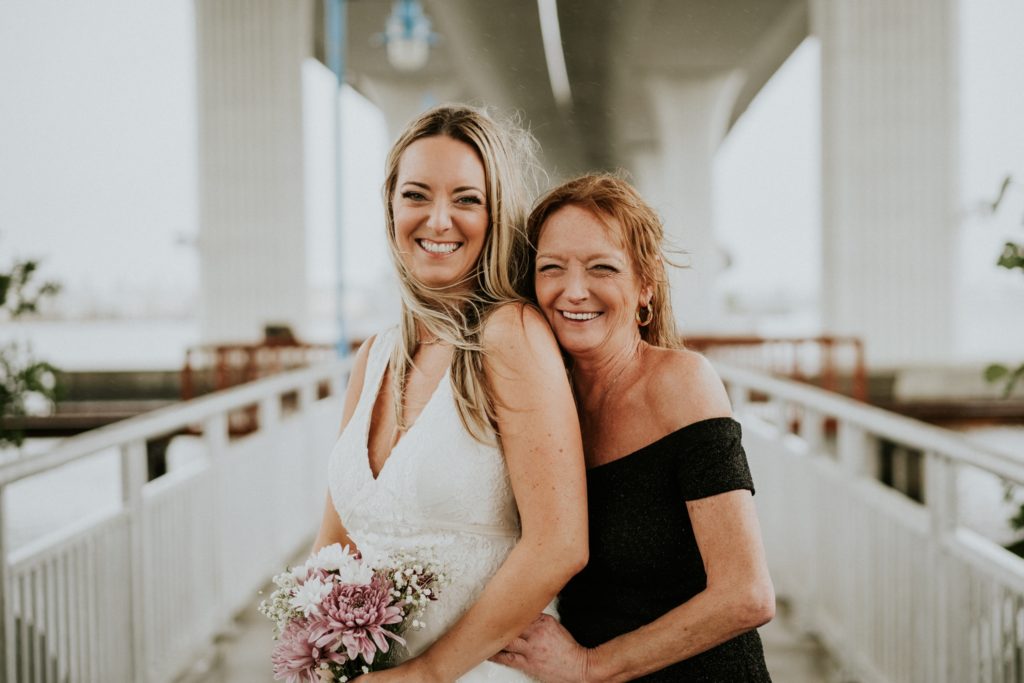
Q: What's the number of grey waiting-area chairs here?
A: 0